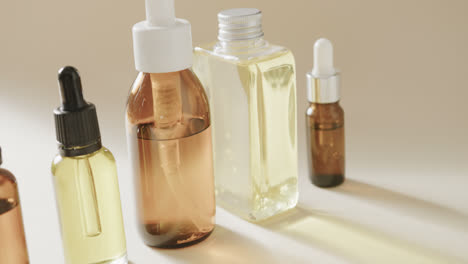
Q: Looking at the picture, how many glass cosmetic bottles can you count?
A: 5